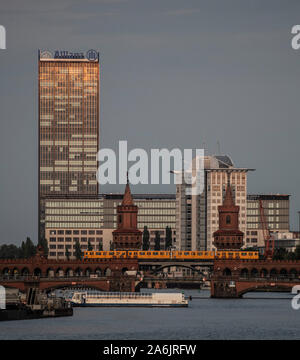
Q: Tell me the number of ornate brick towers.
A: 2